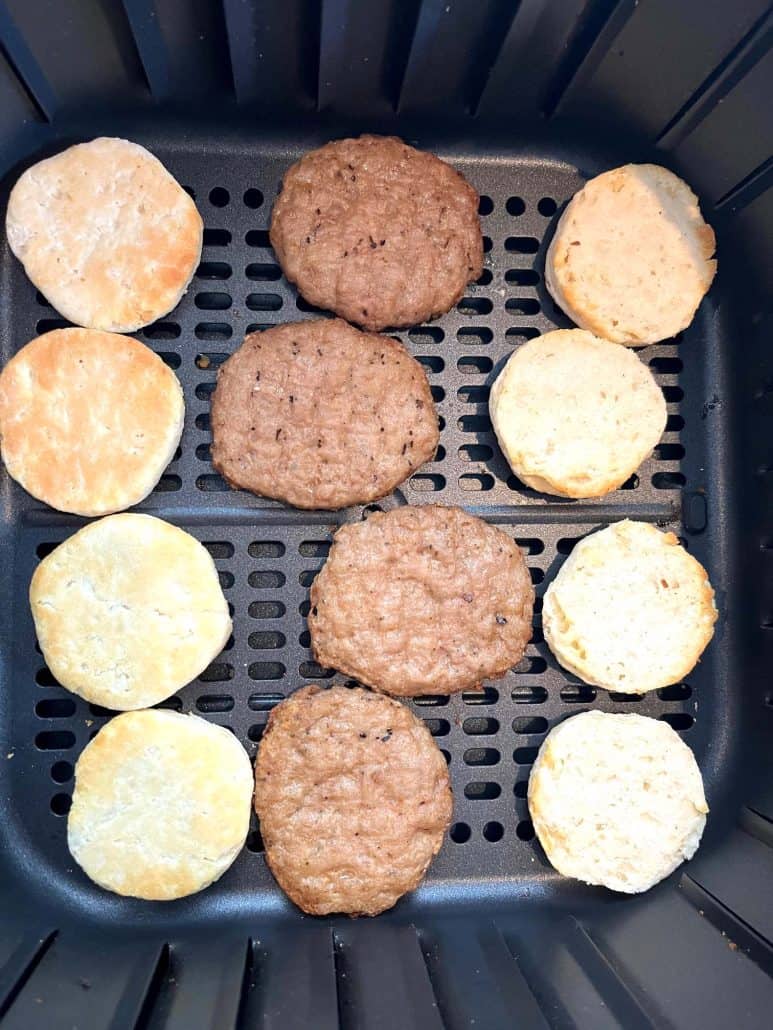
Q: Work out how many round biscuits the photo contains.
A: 8